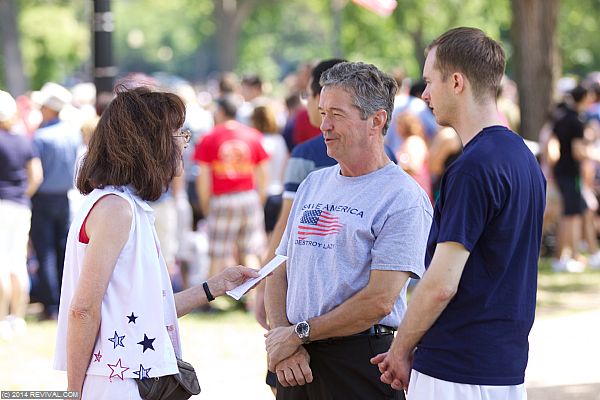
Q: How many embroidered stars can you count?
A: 6